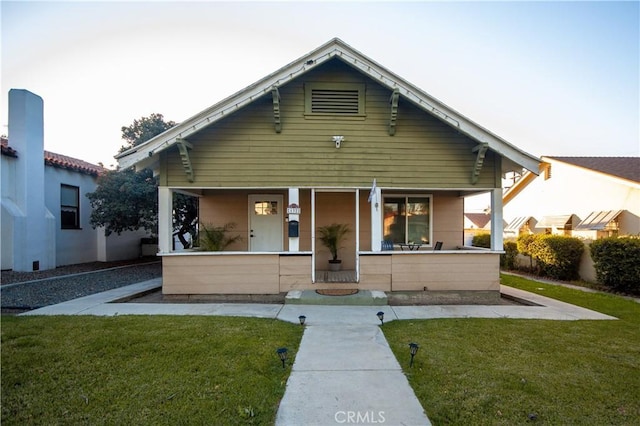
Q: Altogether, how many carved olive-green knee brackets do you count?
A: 4